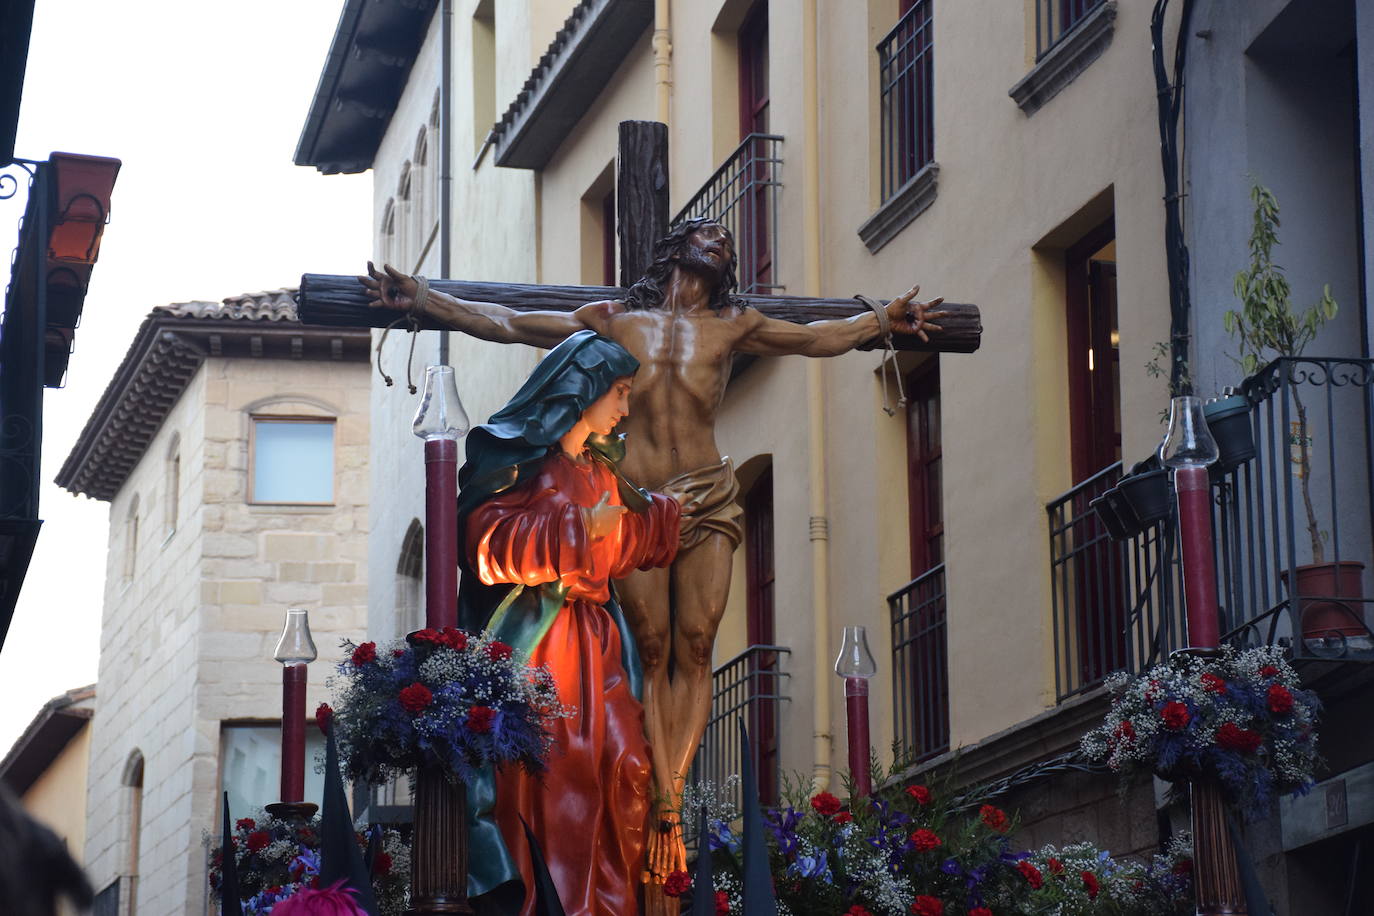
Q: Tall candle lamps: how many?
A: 4